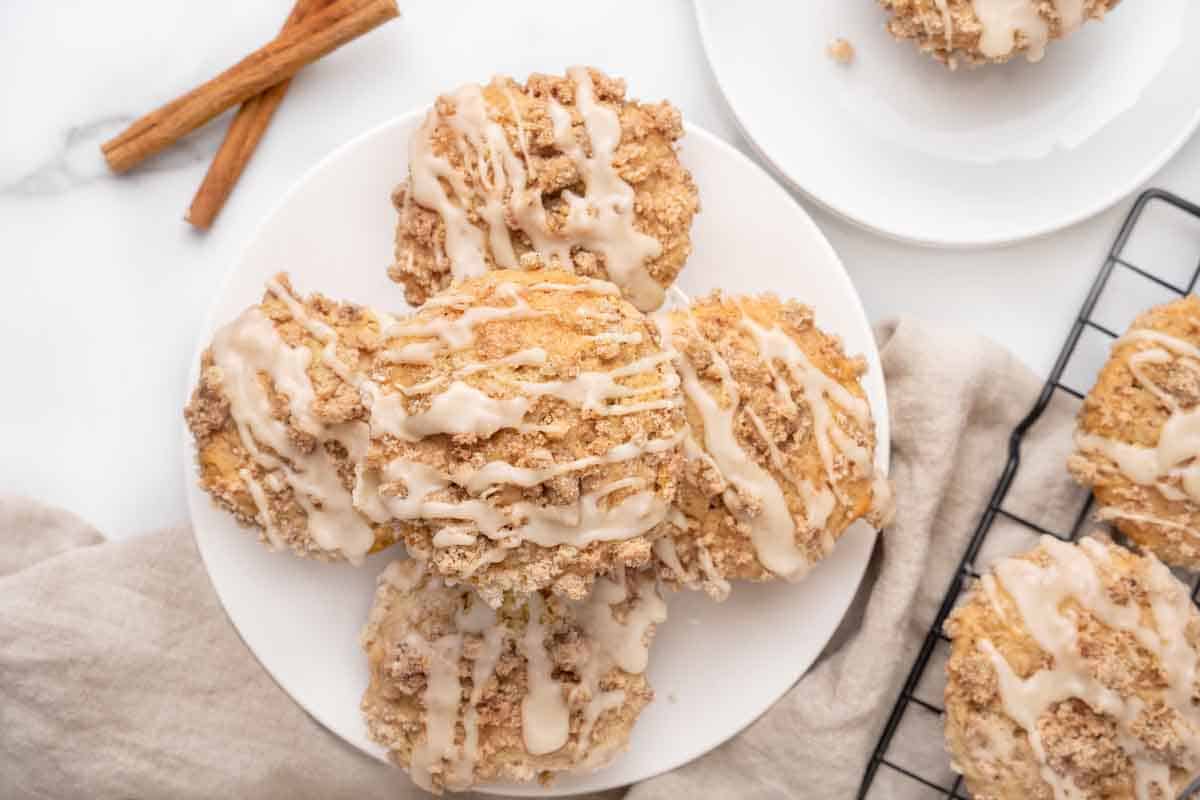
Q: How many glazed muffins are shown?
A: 8